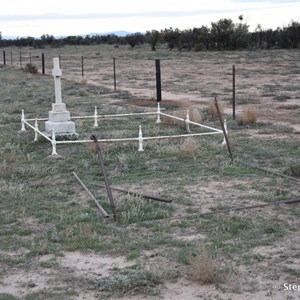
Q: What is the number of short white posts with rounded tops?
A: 8